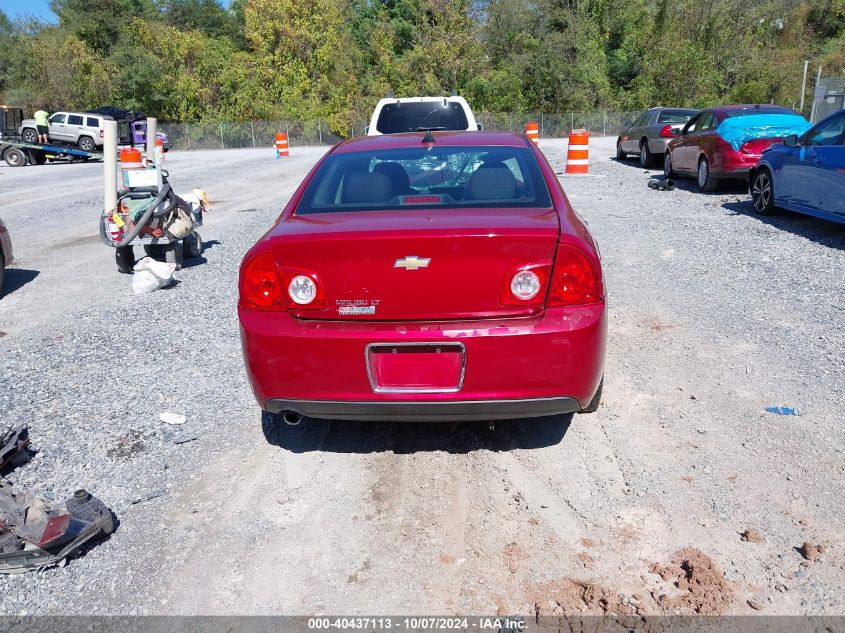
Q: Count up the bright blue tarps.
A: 1